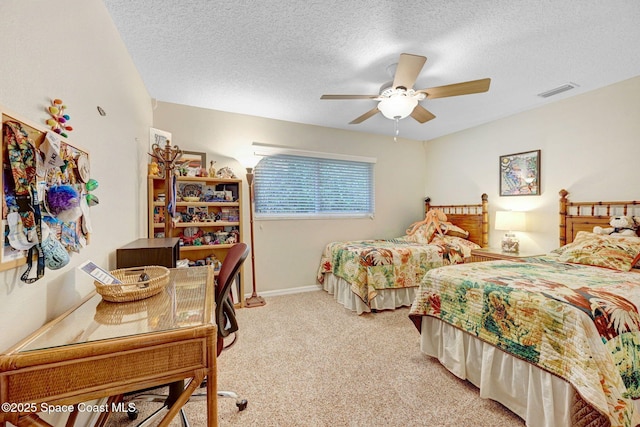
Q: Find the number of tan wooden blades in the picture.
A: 5